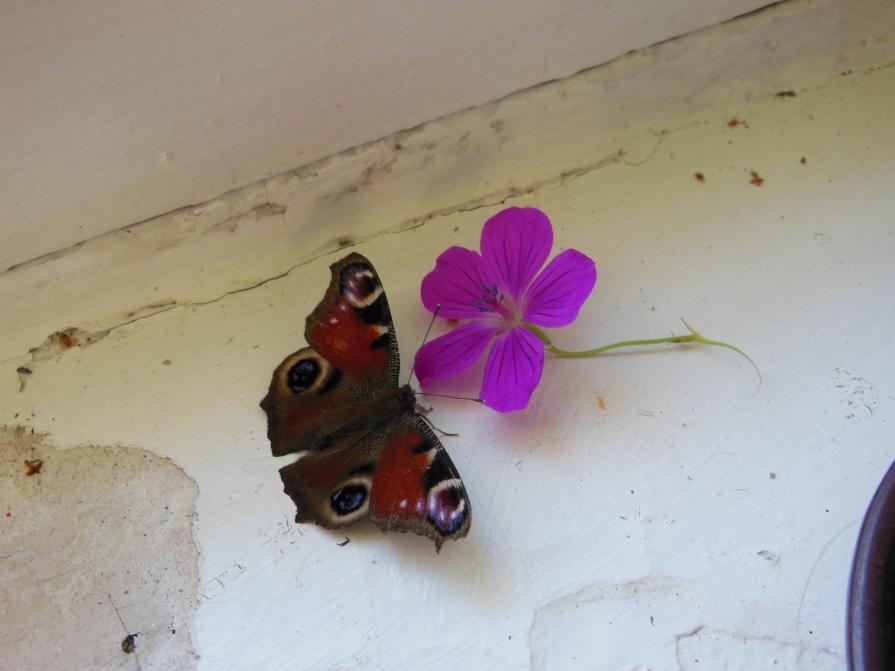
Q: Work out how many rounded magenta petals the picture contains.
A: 5